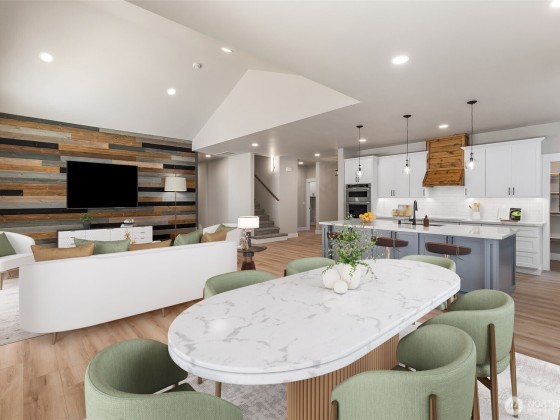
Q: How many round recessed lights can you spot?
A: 11